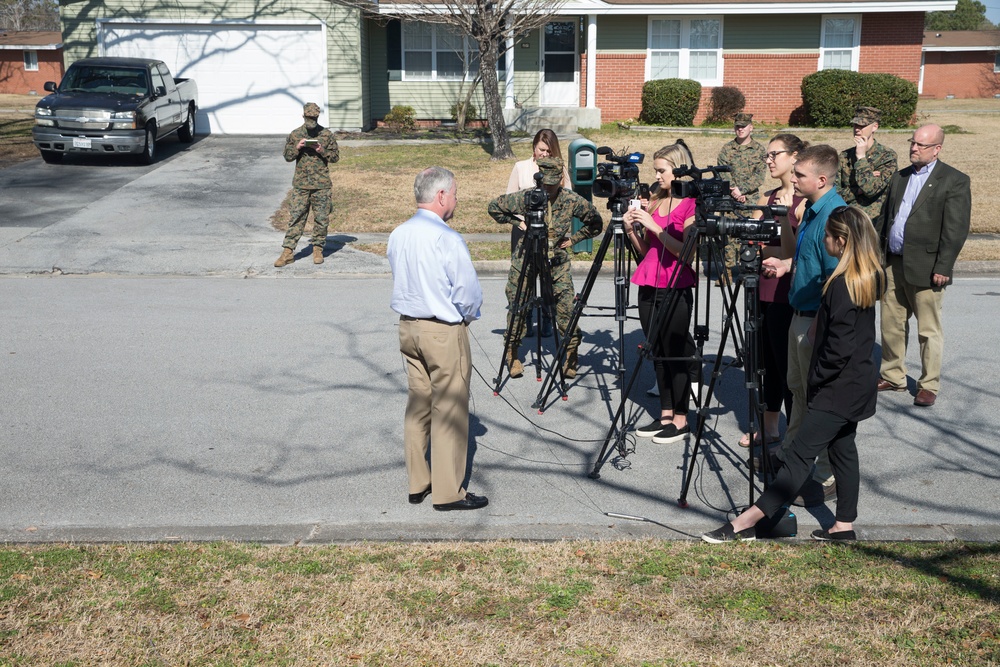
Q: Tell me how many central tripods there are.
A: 4